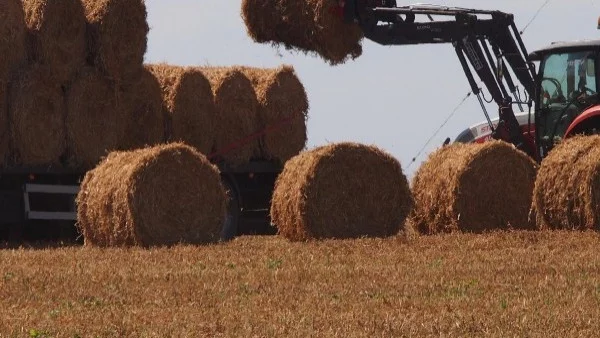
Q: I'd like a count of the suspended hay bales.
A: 1